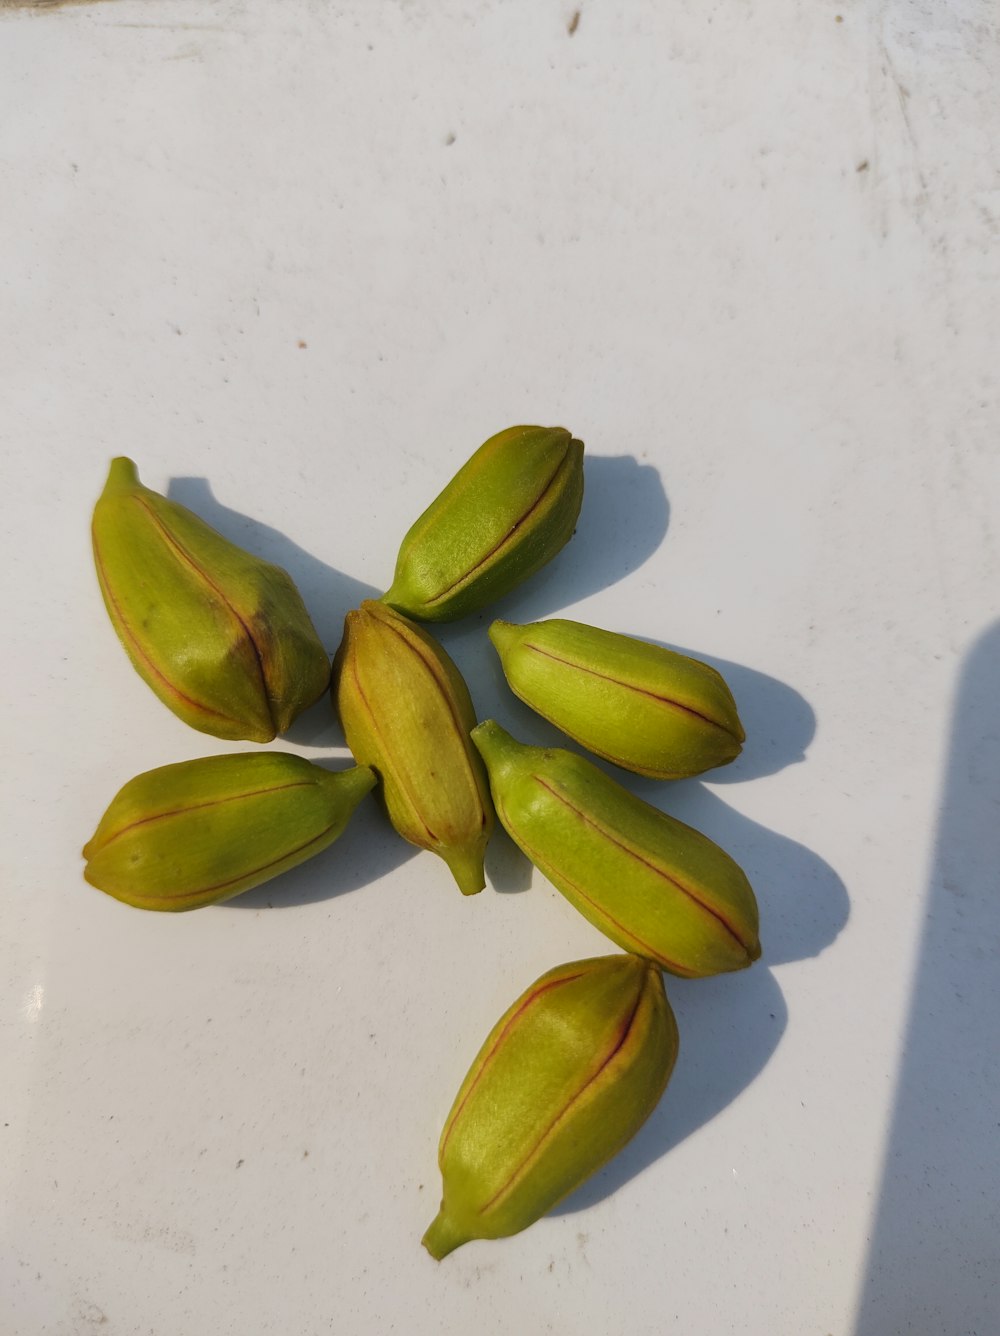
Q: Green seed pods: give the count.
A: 7